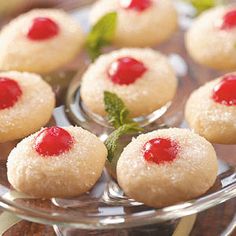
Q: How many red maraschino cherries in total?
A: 8